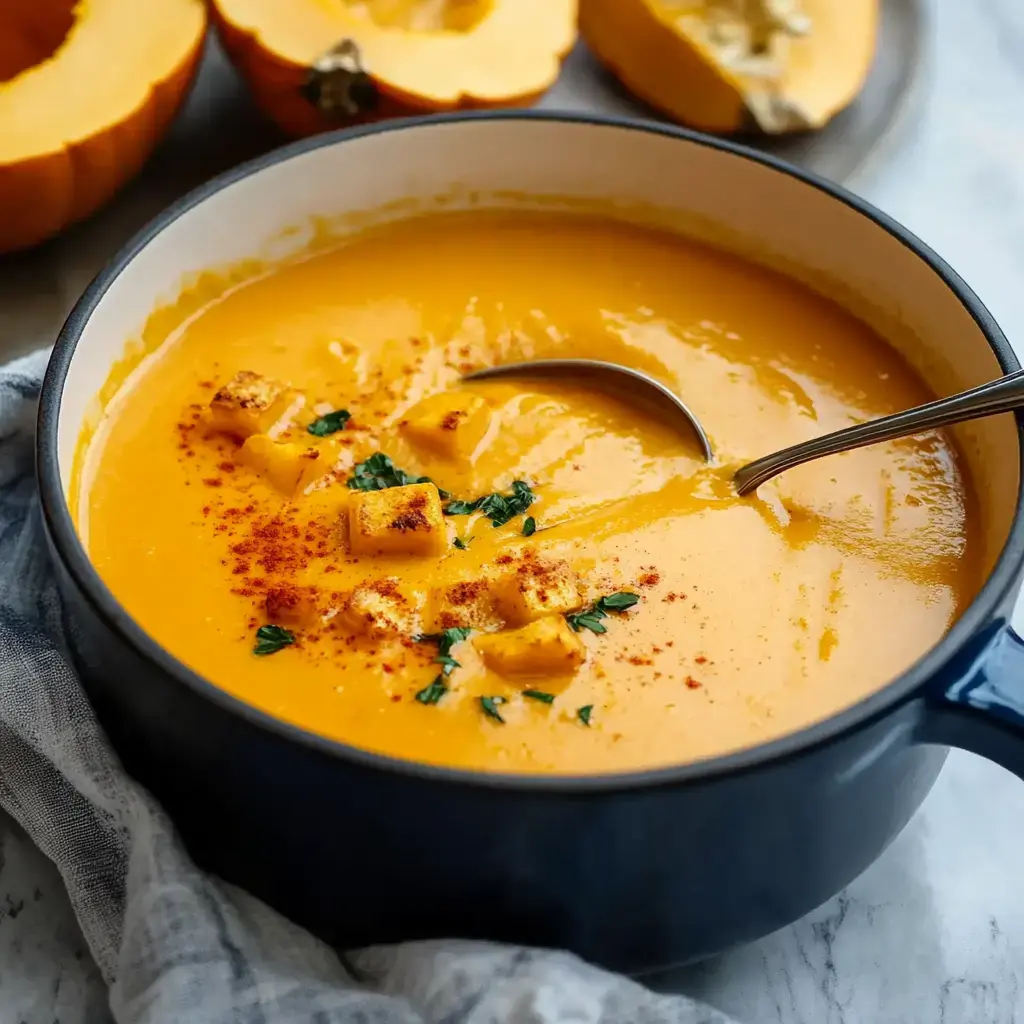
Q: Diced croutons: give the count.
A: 9